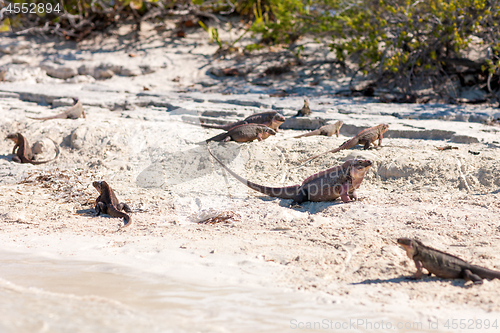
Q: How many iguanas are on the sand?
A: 10